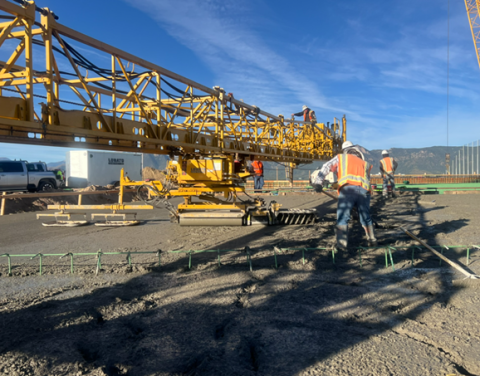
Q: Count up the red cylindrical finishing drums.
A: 0